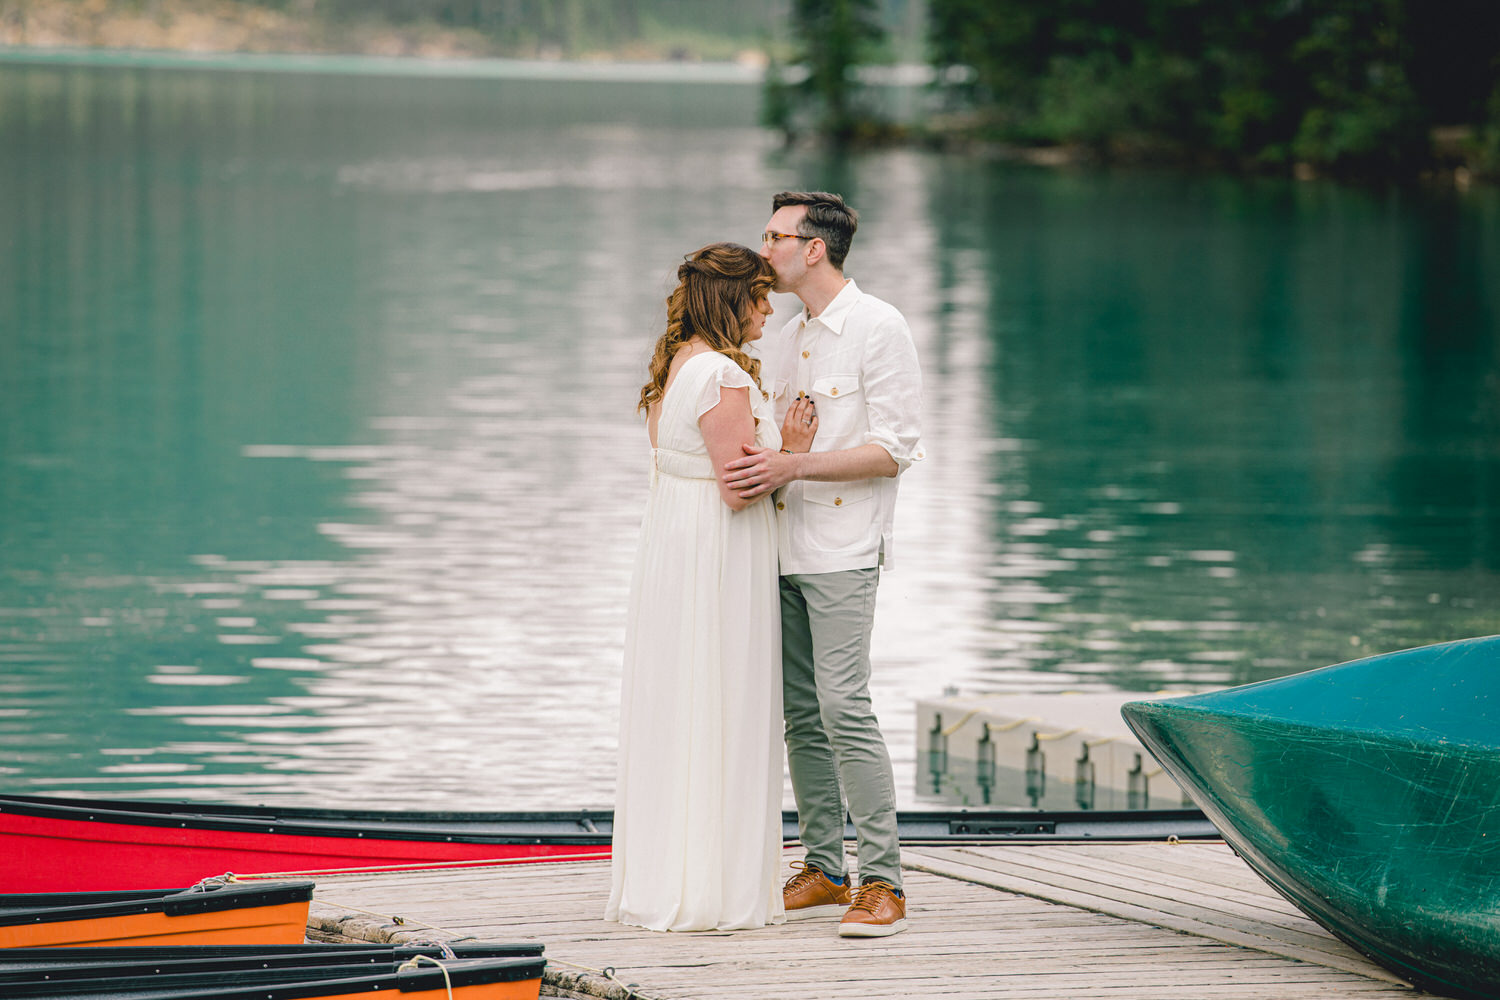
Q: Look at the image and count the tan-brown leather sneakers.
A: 2